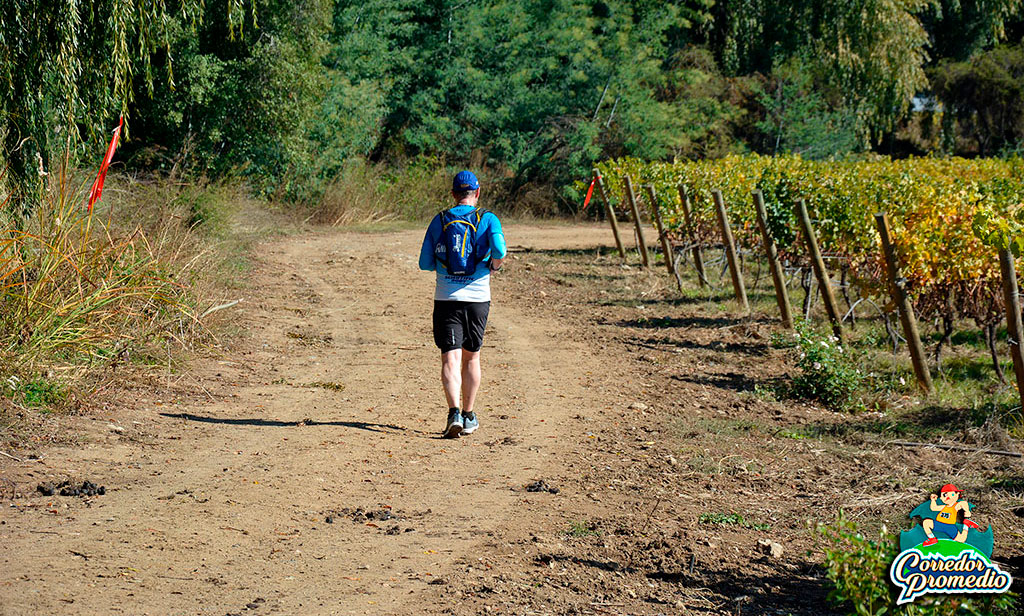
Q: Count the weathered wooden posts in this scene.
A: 9